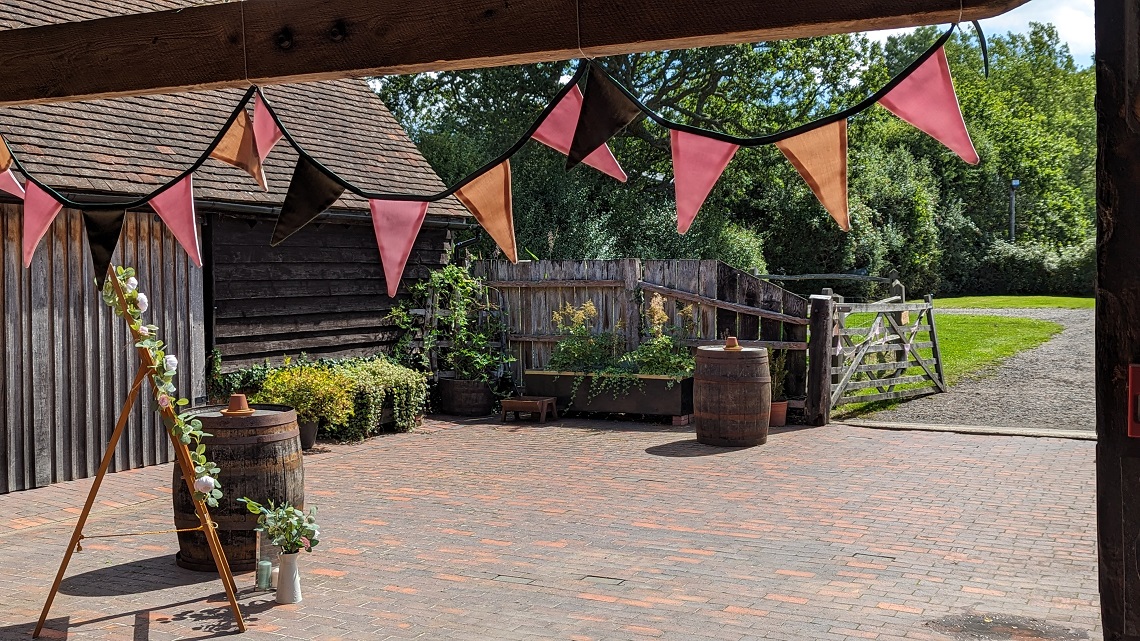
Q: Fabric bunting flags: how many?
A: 15